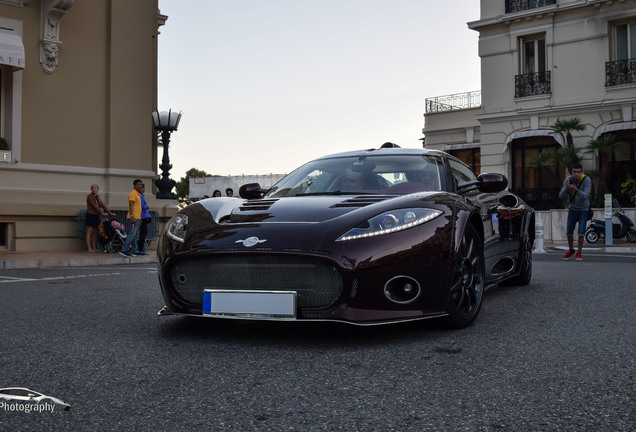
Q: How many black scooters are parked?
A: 1